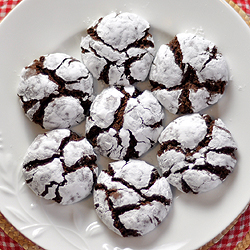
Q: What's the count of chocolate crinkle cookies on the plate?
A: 7